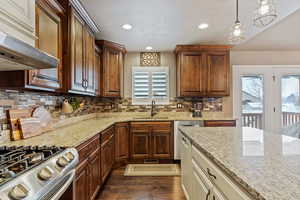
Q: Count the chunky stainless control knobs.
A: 4